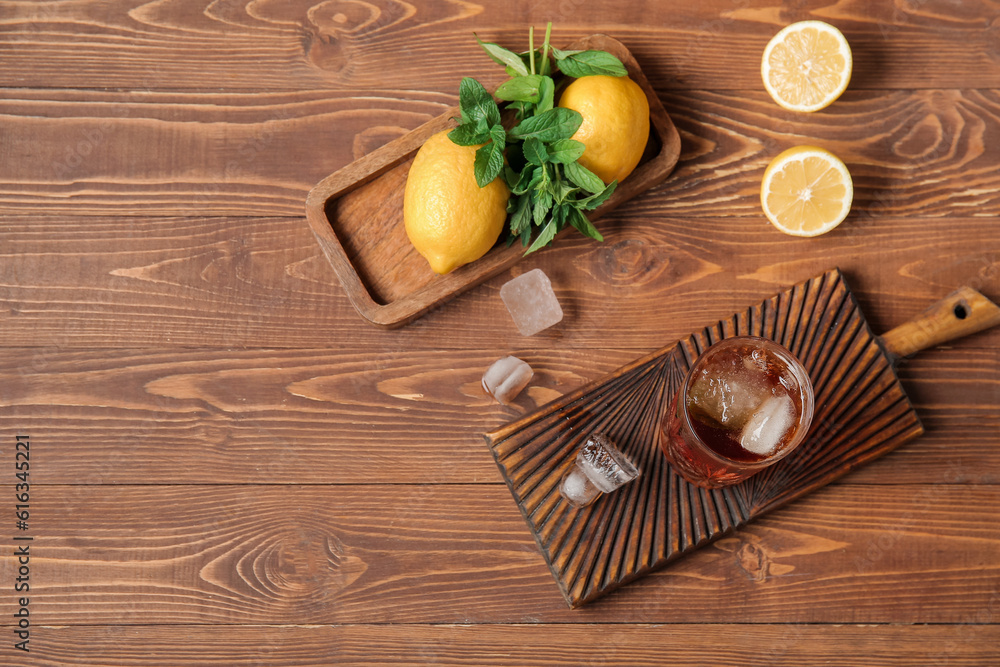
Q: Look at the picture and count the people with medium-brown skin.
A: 0